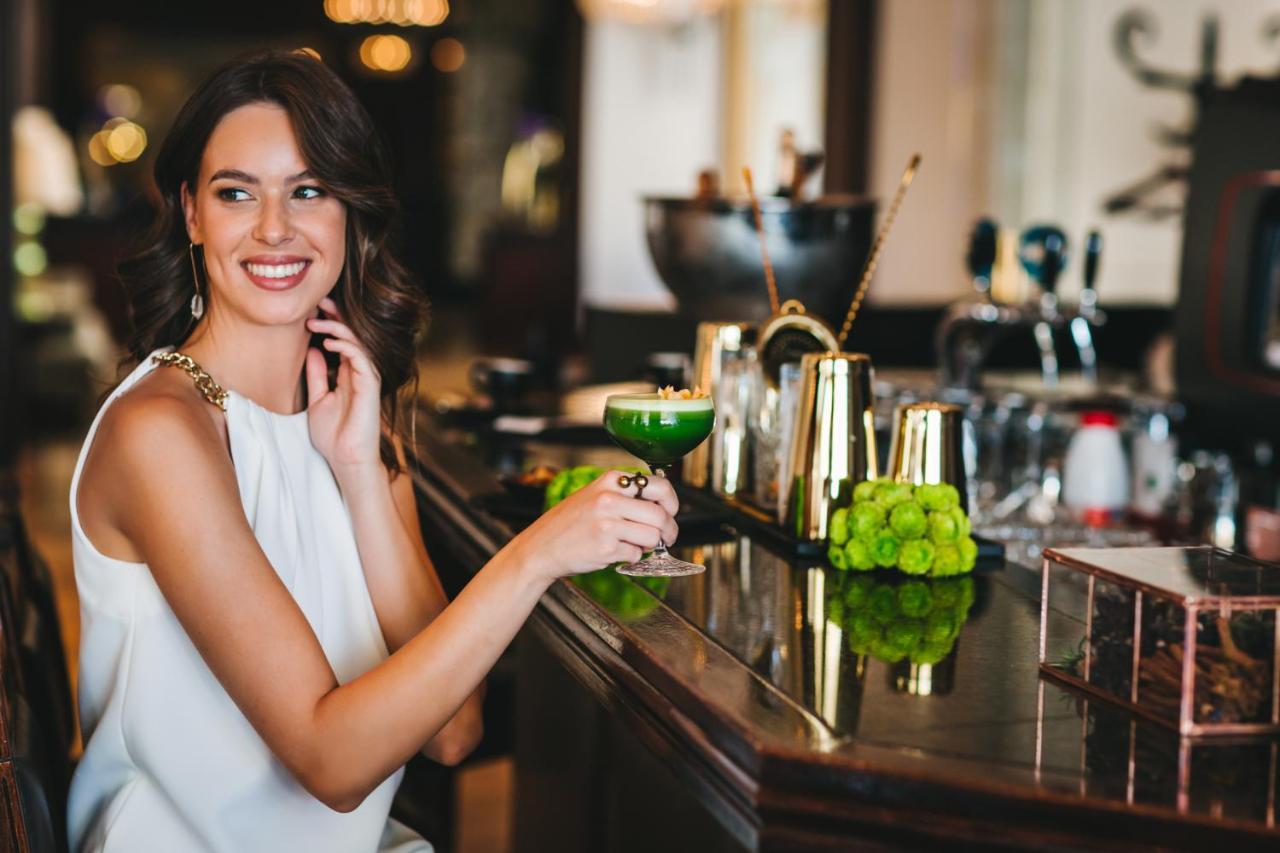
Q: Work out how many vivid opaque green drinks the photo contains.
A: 1